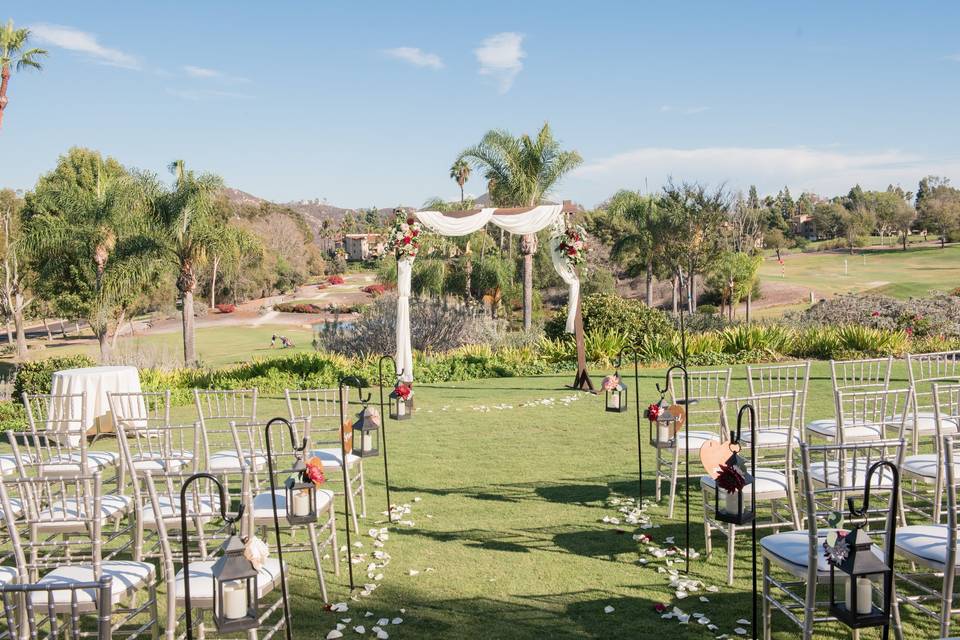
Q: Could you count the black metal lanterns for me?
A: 8